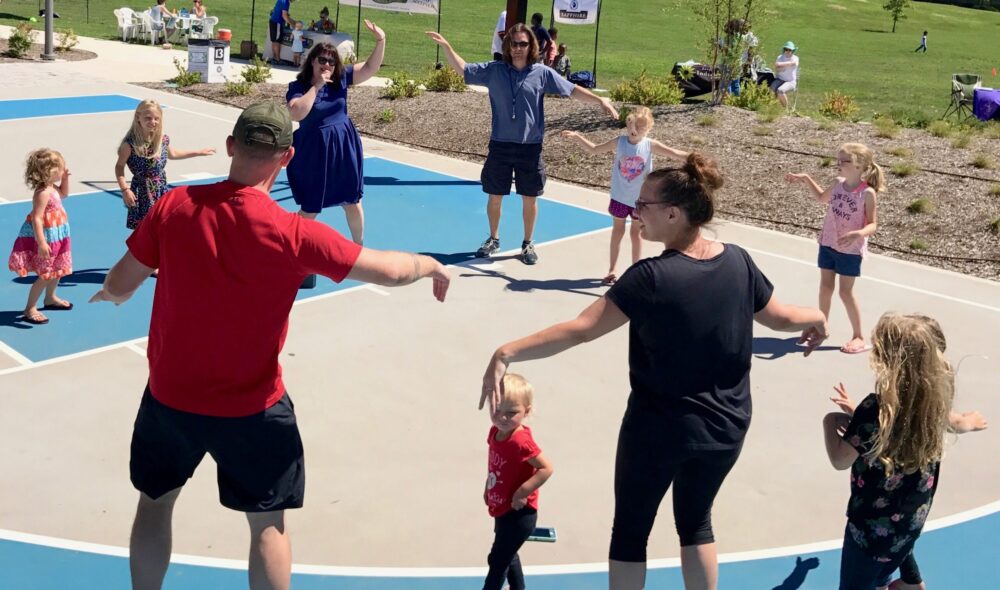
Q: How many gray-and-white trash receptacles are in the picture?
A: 1